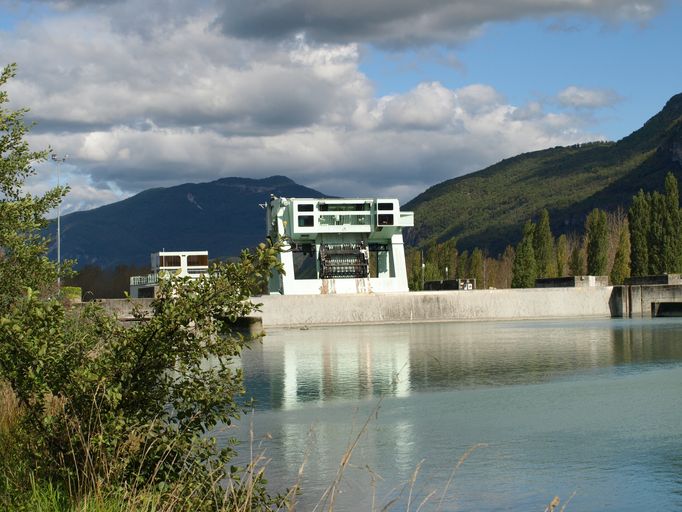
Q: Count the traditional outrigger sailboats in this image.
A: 0